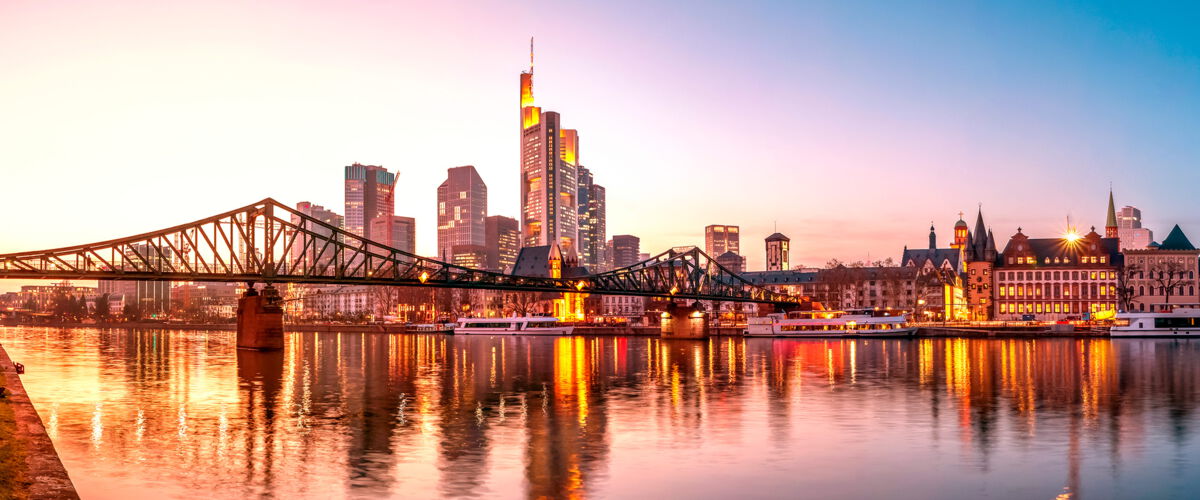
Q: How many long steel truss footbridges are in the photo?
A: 1